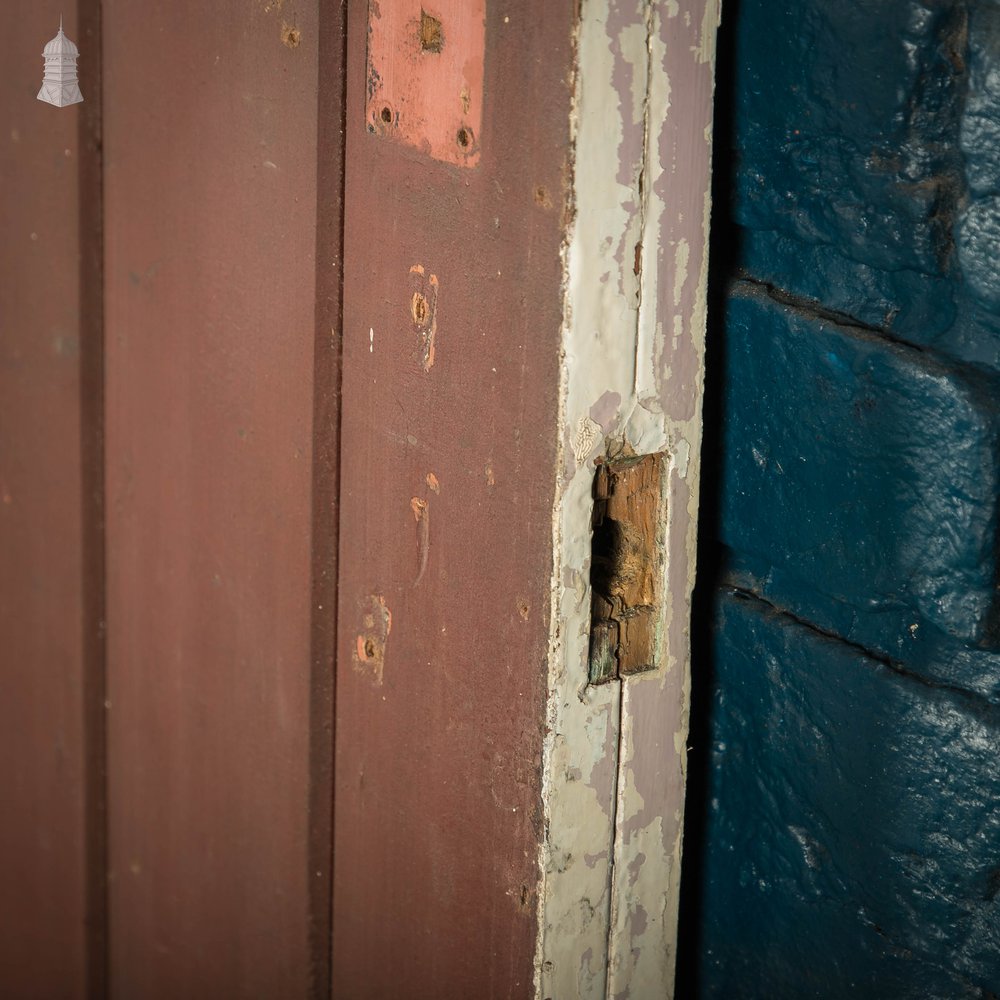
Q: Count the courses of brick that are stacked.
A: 3